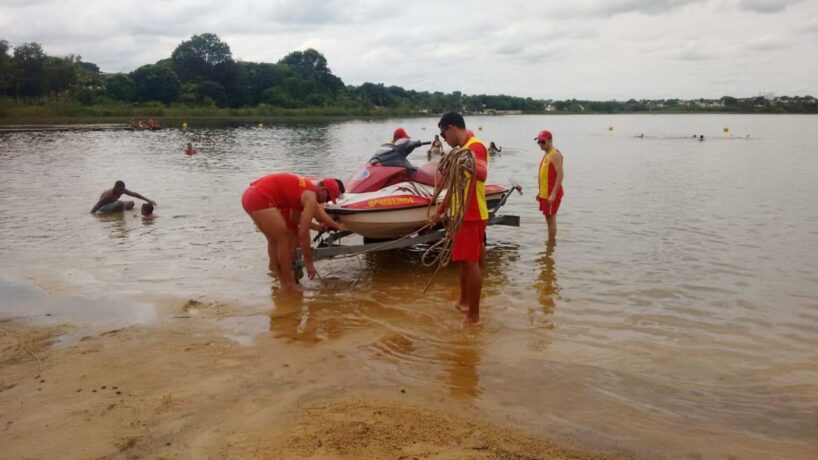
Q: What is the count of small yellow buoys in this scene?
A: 6